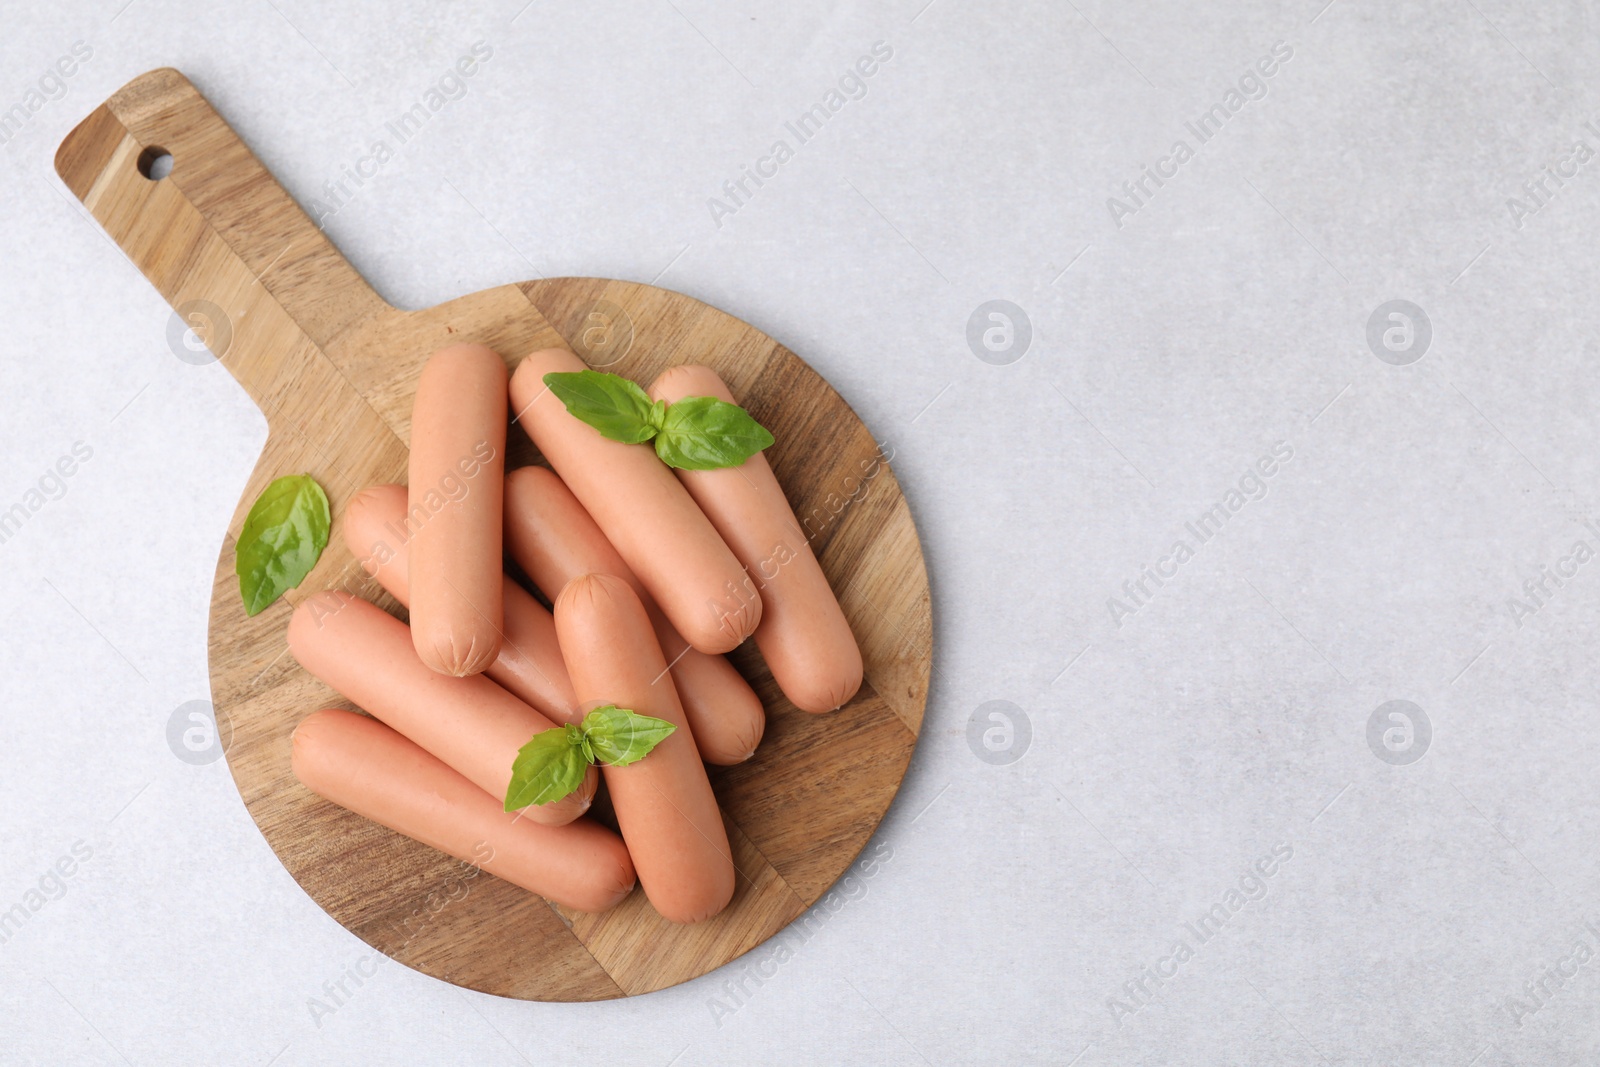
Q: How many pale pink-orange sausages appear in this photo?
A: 8